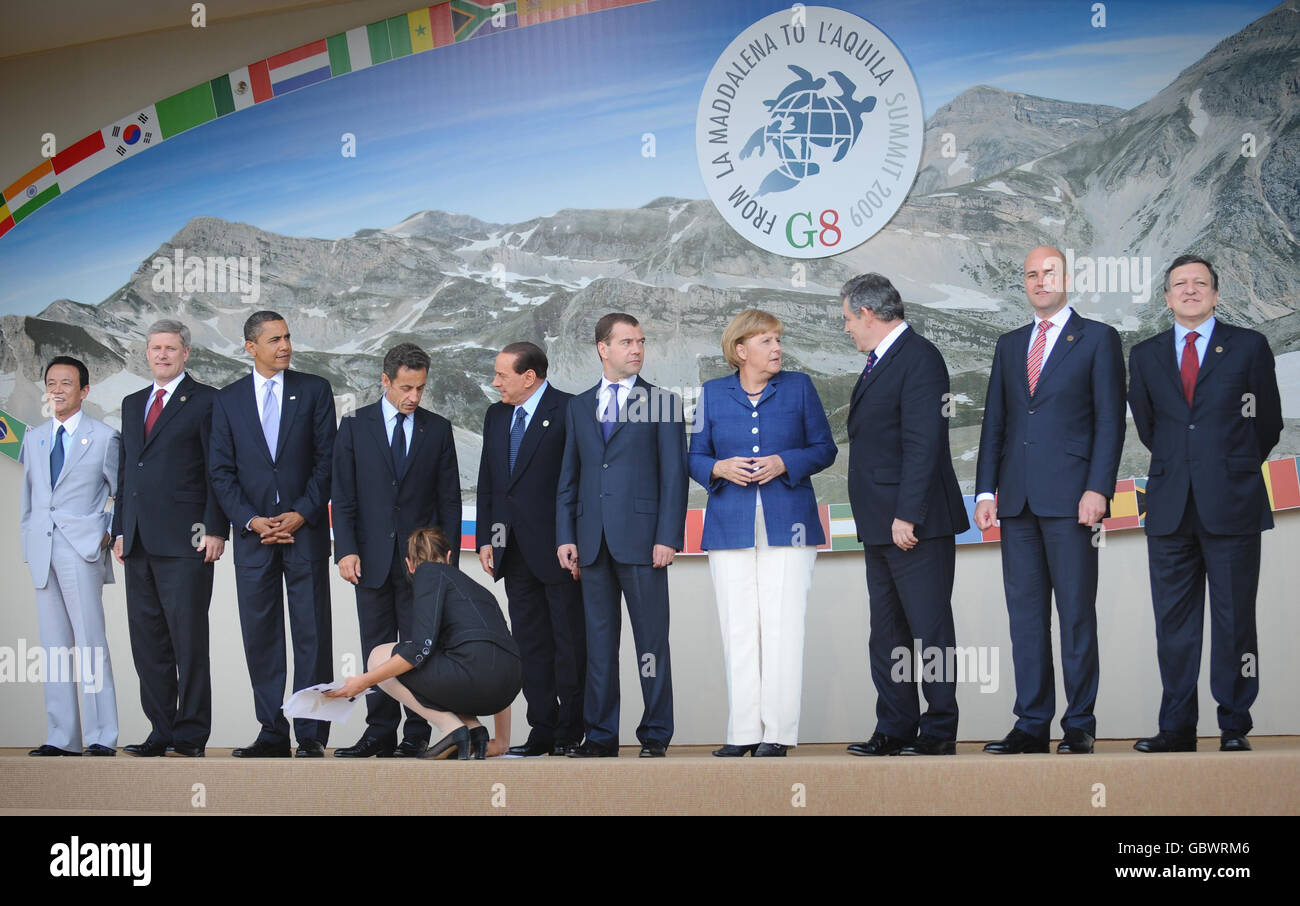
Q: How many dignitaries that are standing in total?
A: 10